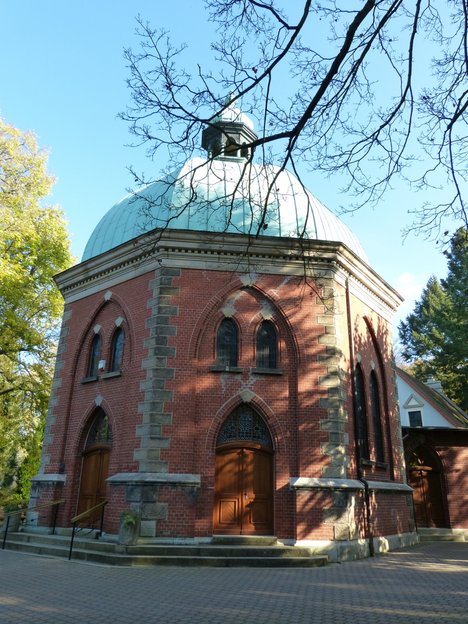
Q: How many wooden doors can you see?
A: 3